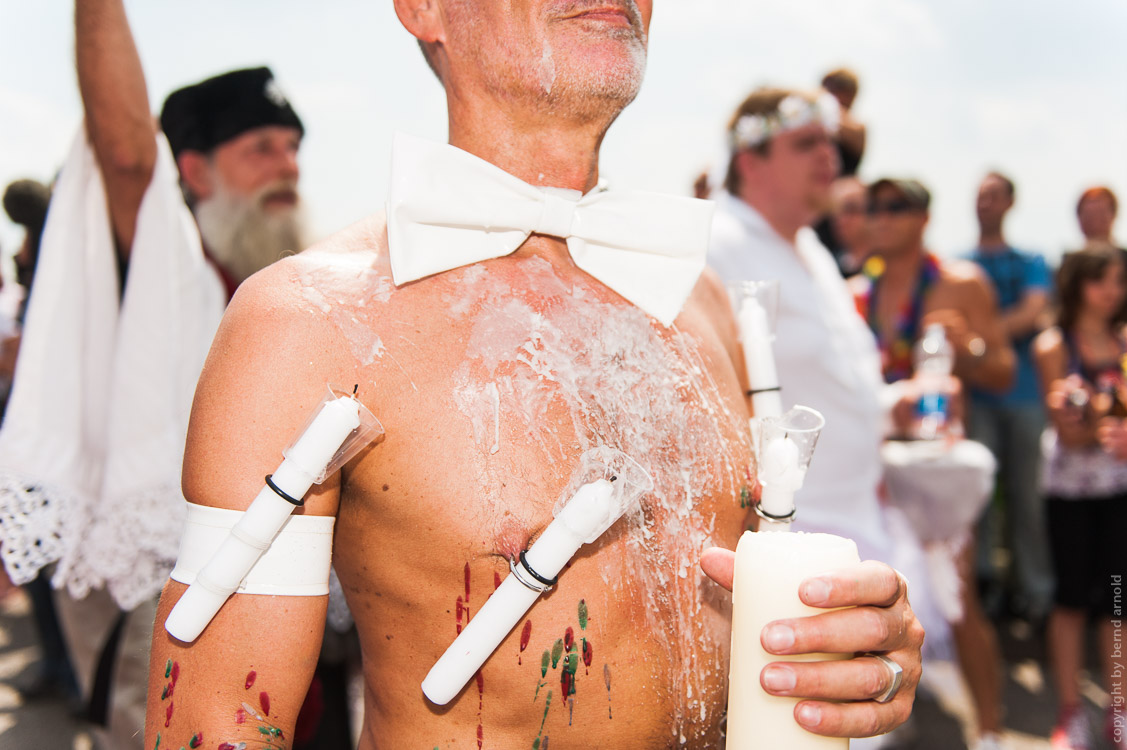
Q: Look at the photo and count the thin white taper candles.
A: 4